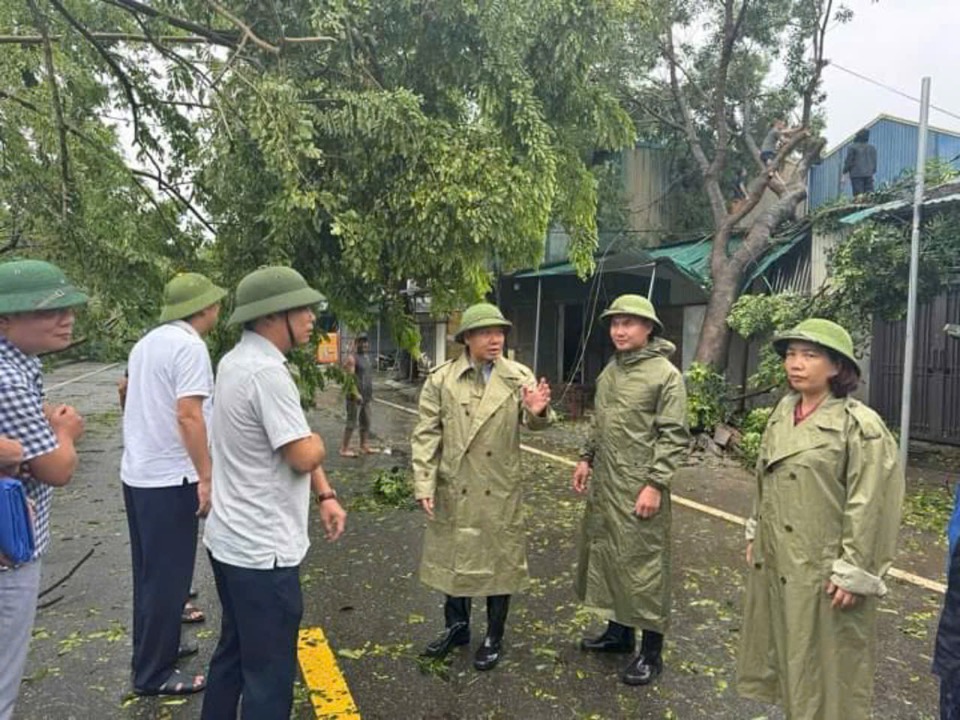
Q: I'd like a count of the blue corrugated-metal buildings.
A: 1